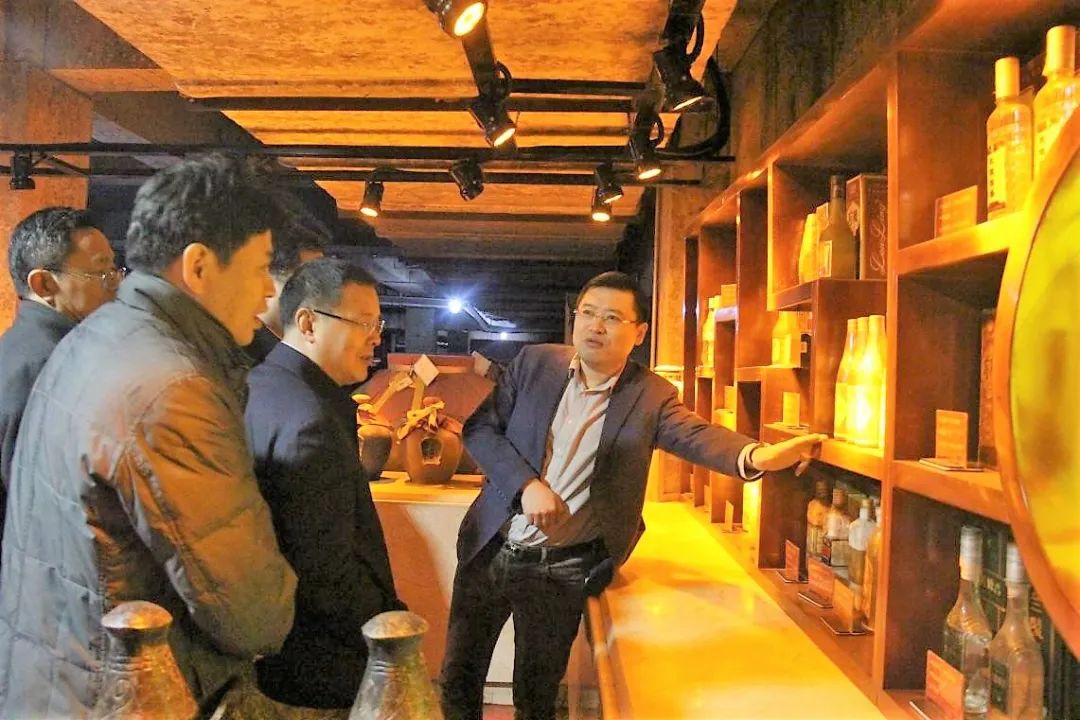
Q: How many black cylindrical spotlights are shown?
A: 9